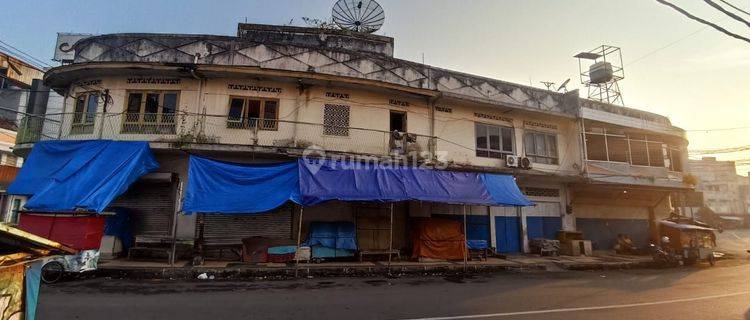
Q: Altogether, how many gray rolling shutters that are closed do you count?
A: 2